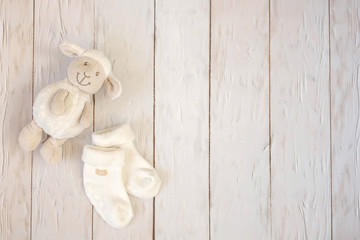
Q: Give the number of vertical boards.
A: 7